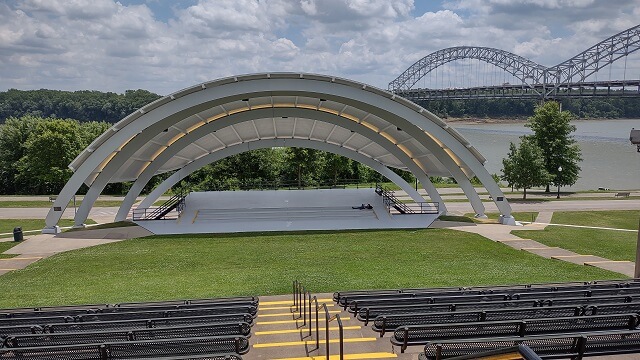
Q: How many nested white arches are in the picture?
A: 4